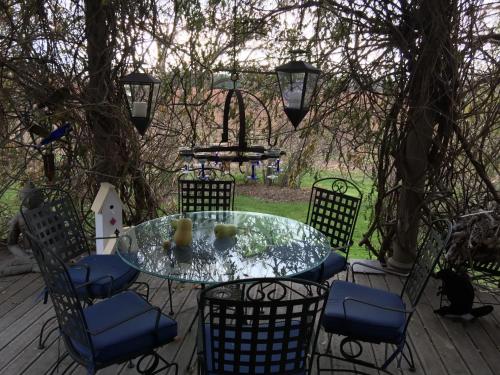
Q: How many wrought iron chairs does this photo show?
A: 6